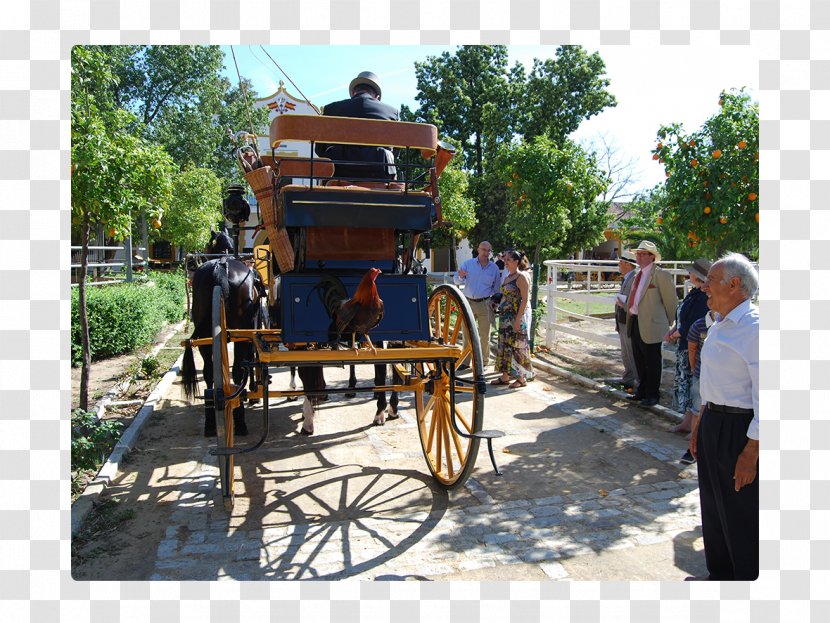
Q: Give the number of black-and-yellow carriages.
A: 1